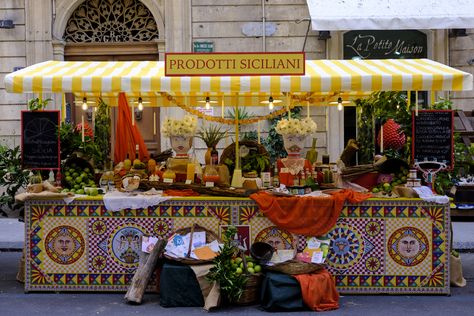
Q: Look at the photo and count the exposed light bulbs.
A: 5